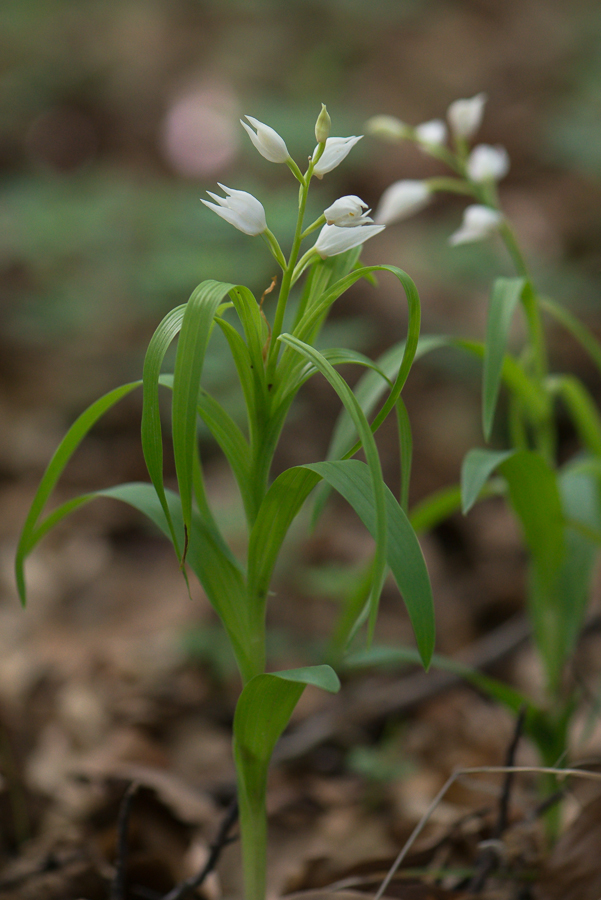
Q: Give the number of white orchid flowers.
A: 10